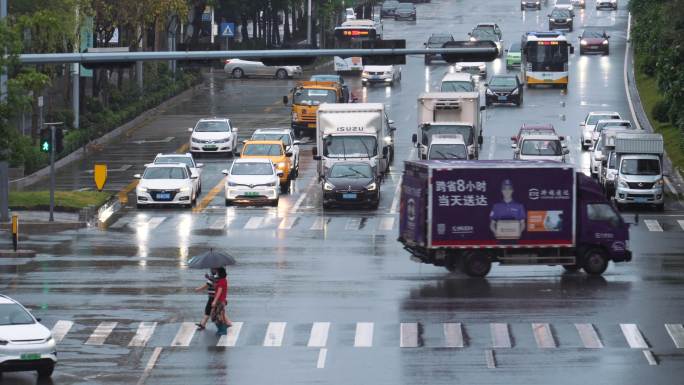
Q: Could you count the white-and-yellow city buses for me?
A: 1